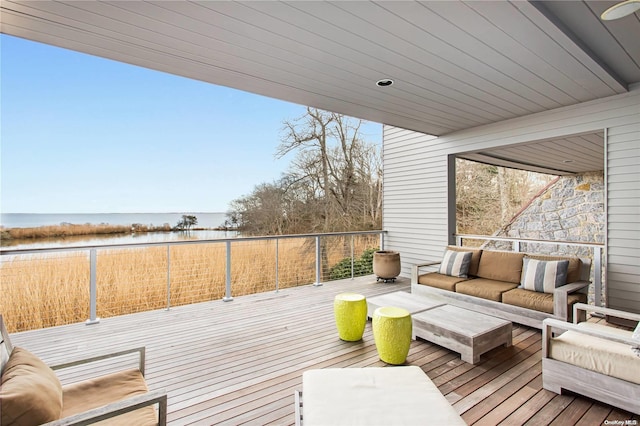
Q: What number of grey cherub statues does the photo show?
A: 0